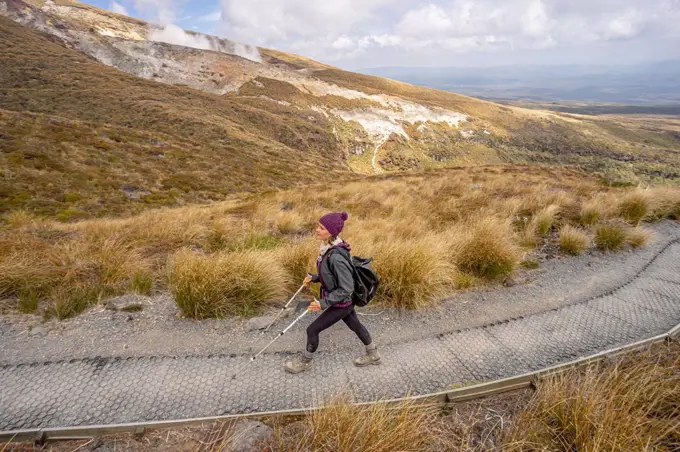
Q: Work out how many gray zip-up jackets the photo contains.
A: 1